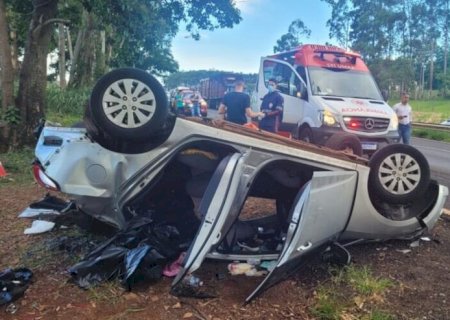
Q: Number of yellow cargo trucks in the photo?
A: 0